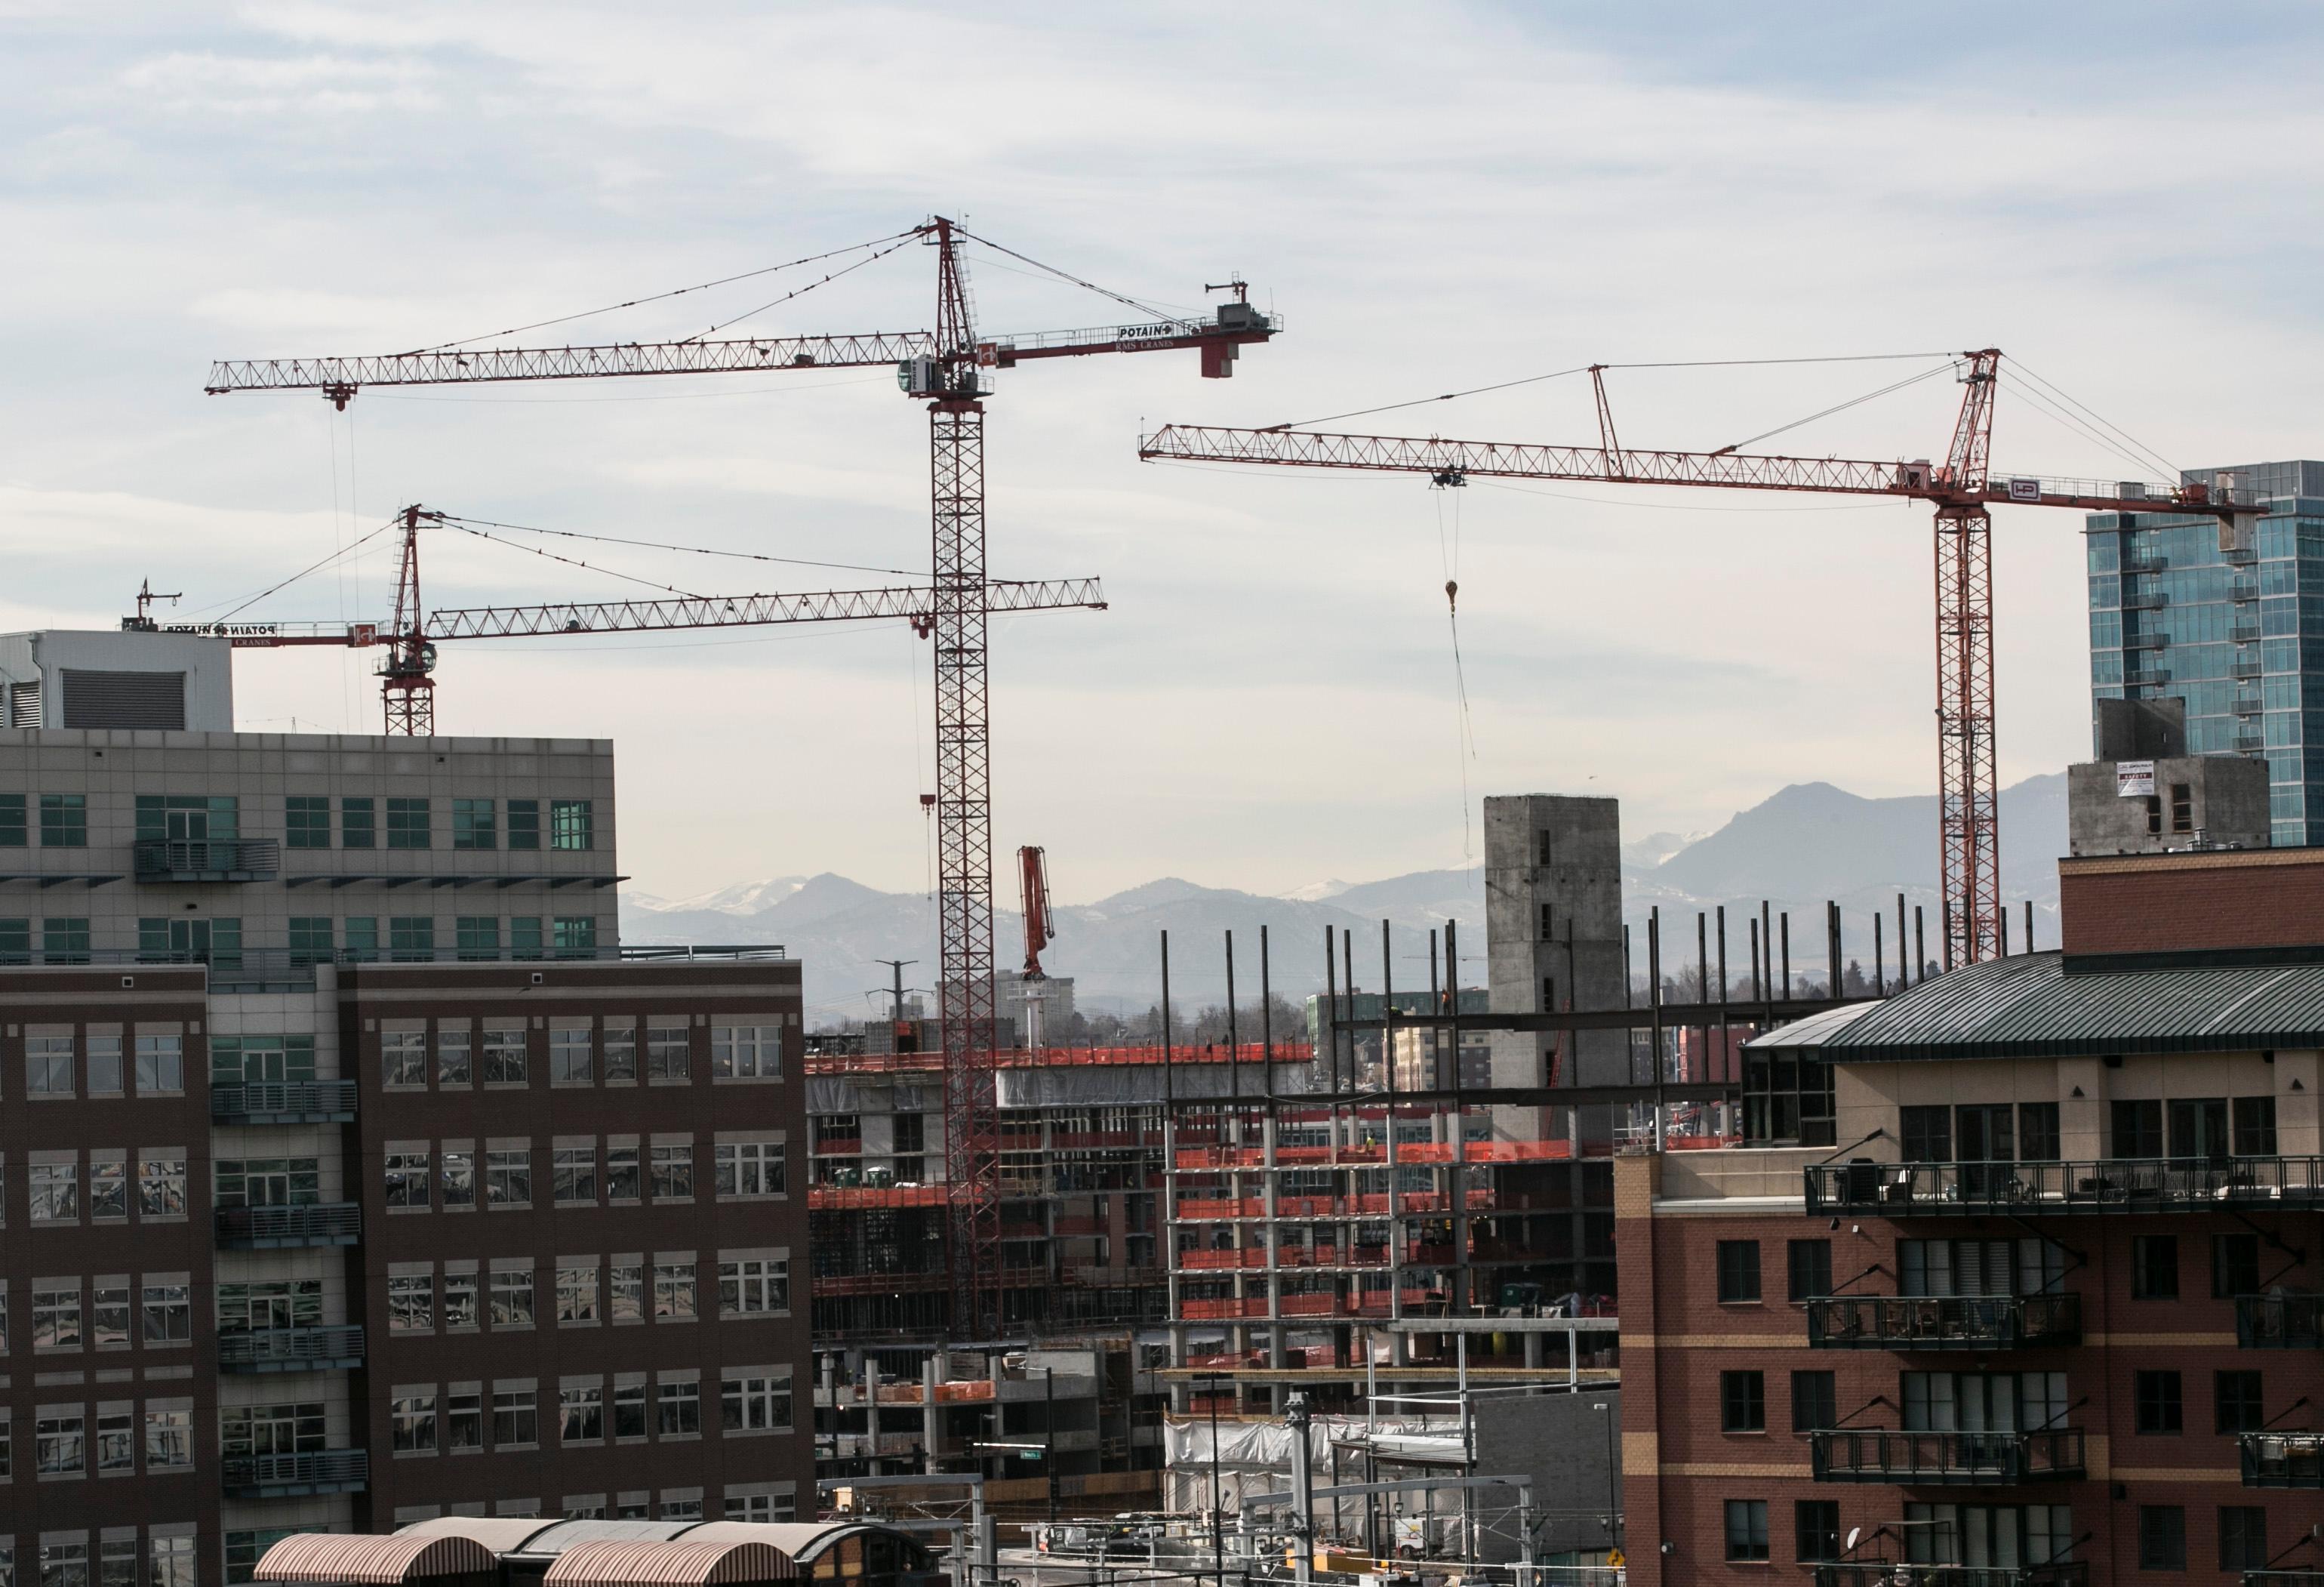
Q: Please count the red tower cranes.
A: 3